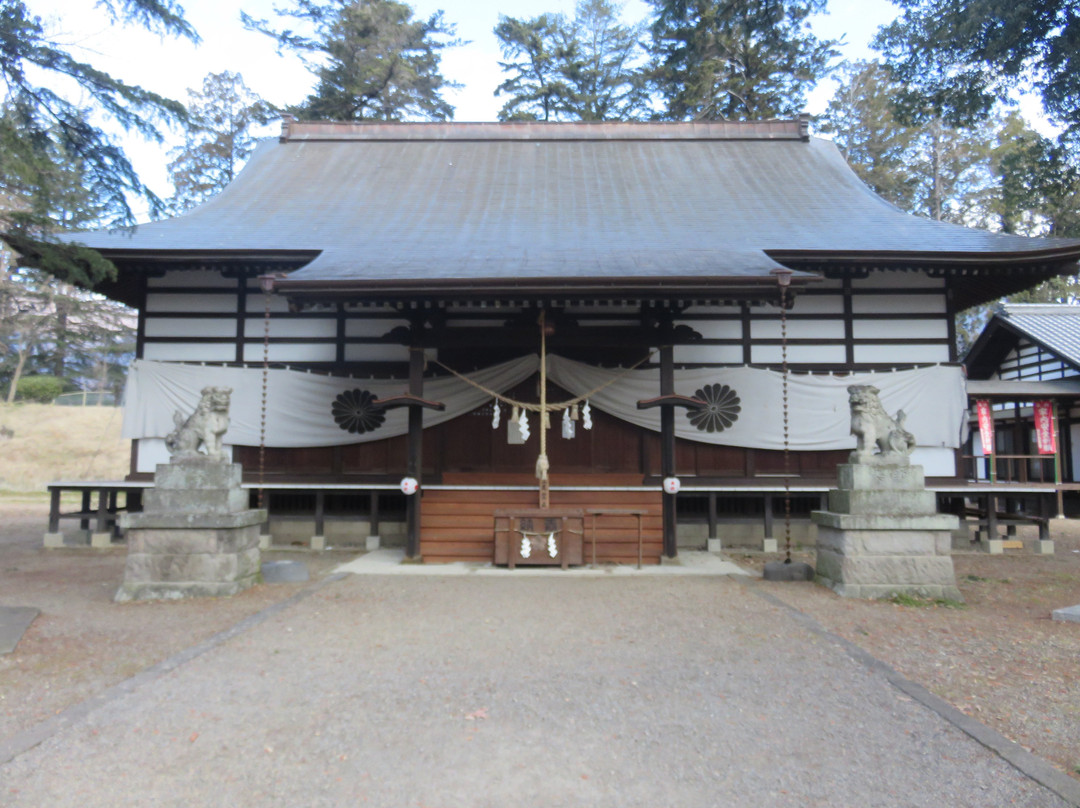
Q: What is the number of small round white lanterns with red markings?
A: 2